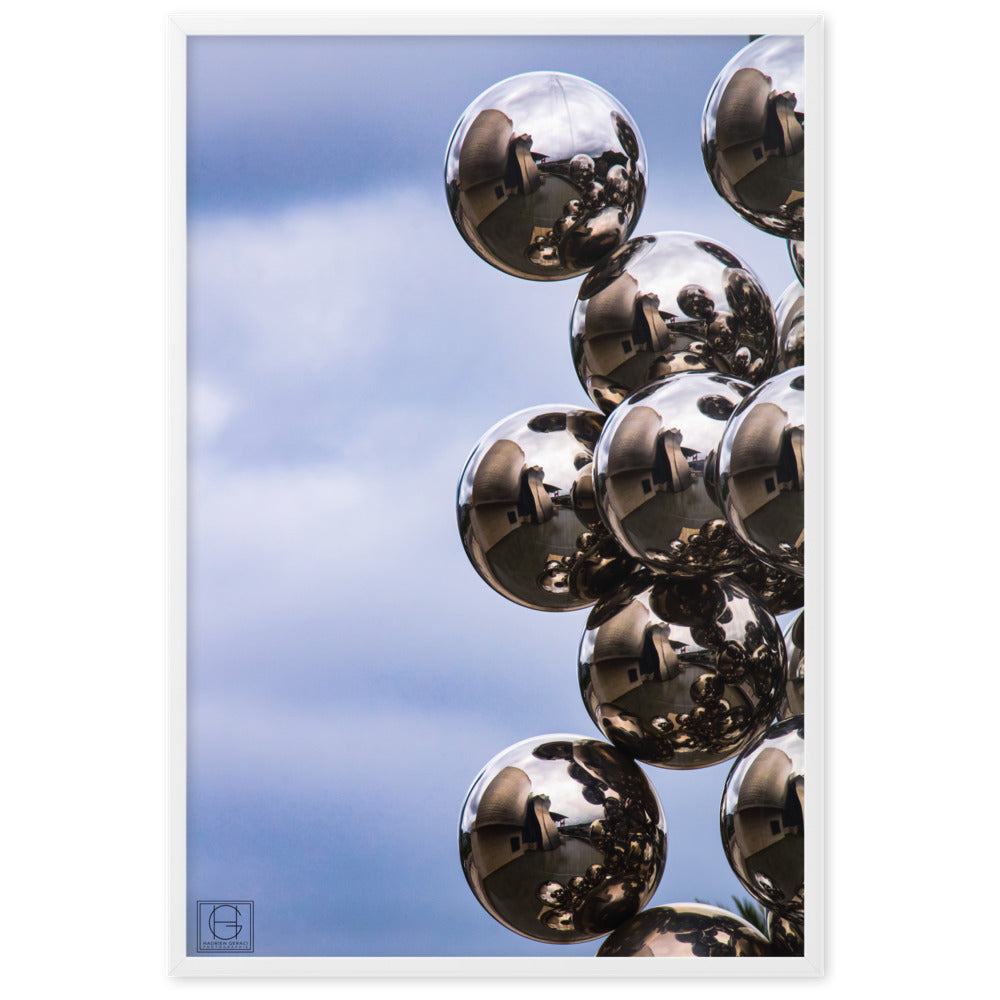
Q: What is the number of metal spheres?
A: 15